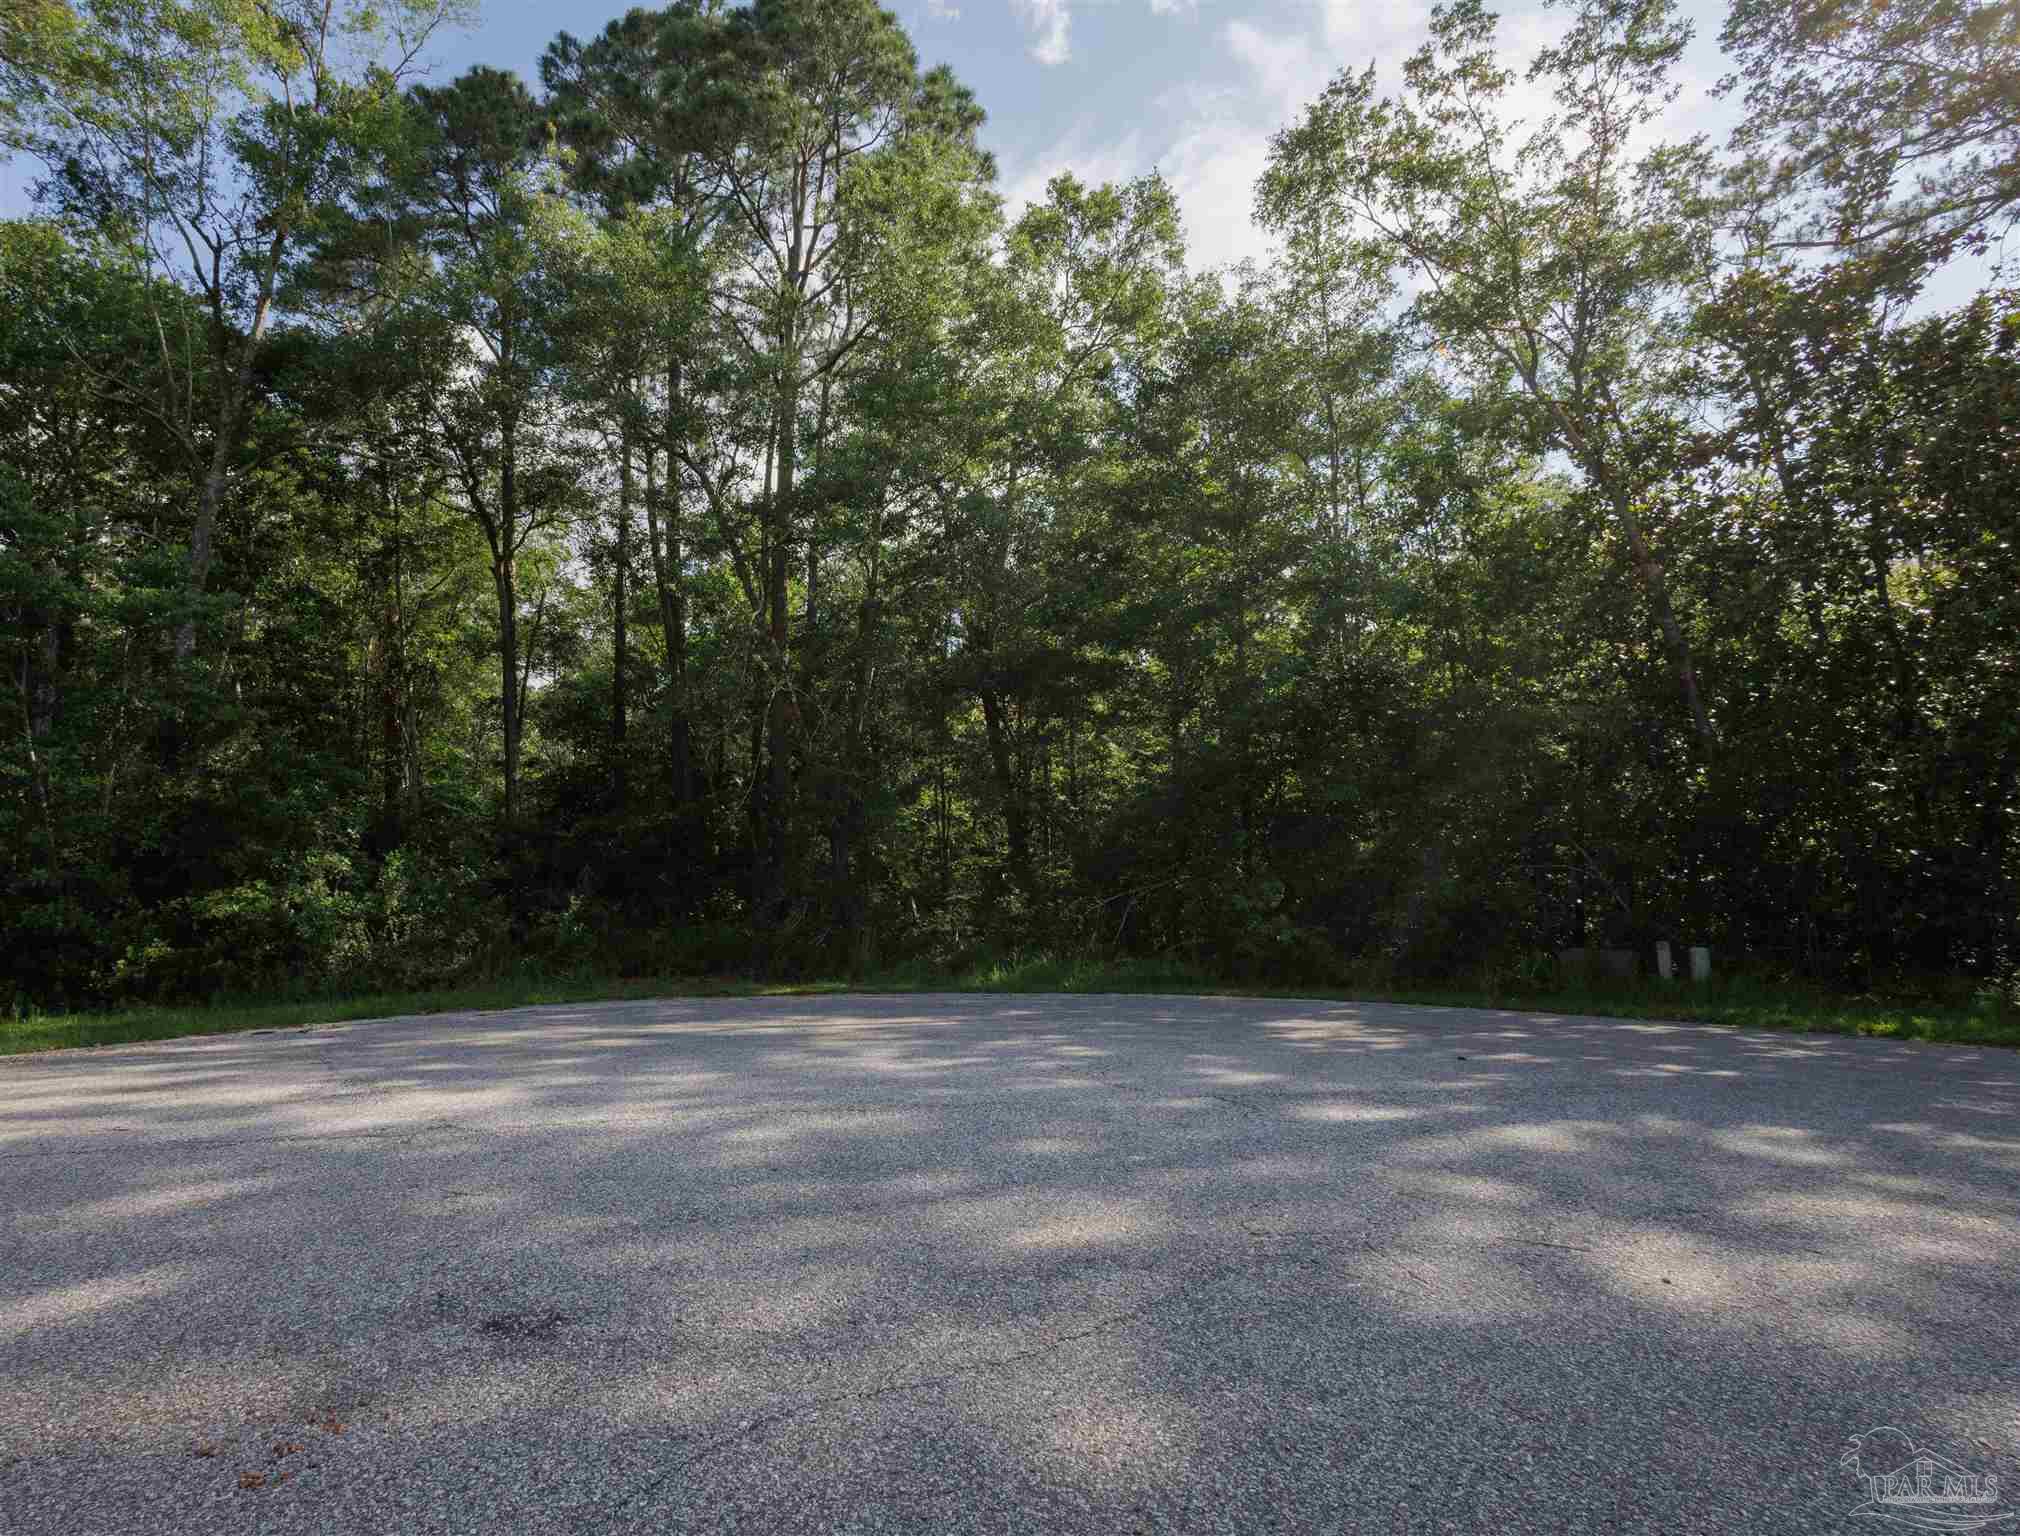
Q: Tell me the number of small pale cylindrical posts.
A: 2